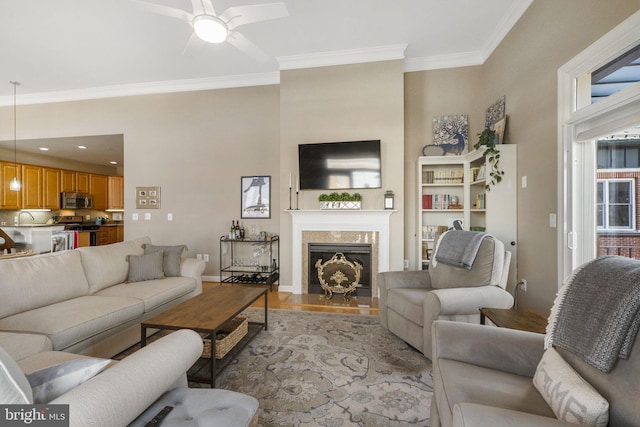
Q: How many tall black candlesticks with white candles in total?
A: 2